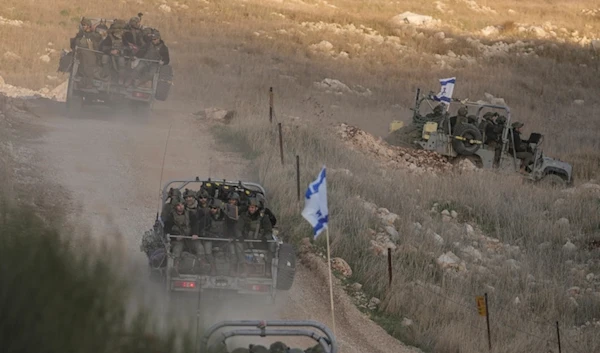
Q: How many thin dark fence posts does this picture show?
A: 6